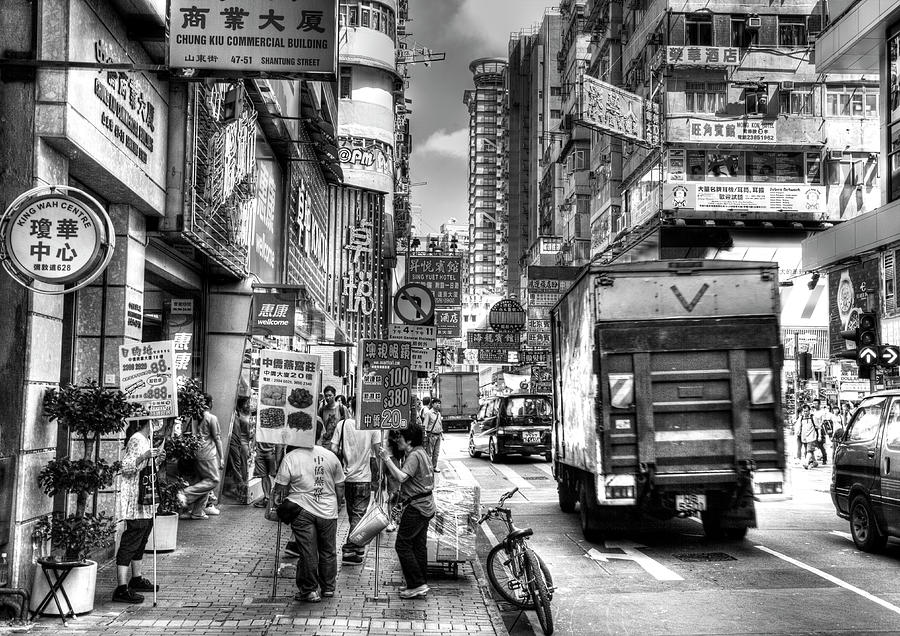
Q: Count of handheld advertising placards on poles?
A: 3